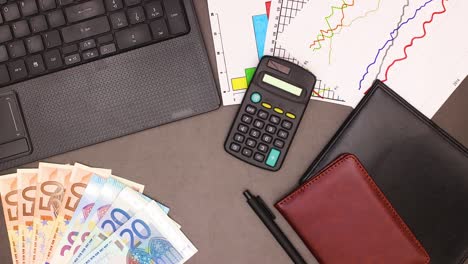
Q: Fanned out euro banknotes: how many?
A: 8